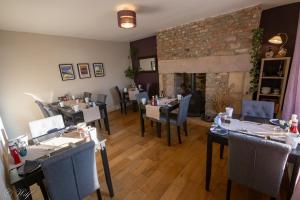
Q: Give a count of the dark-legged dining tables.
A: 5